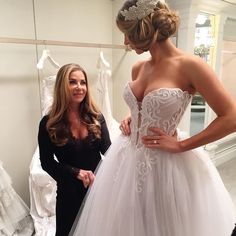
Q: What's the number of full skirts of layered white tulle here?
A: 1